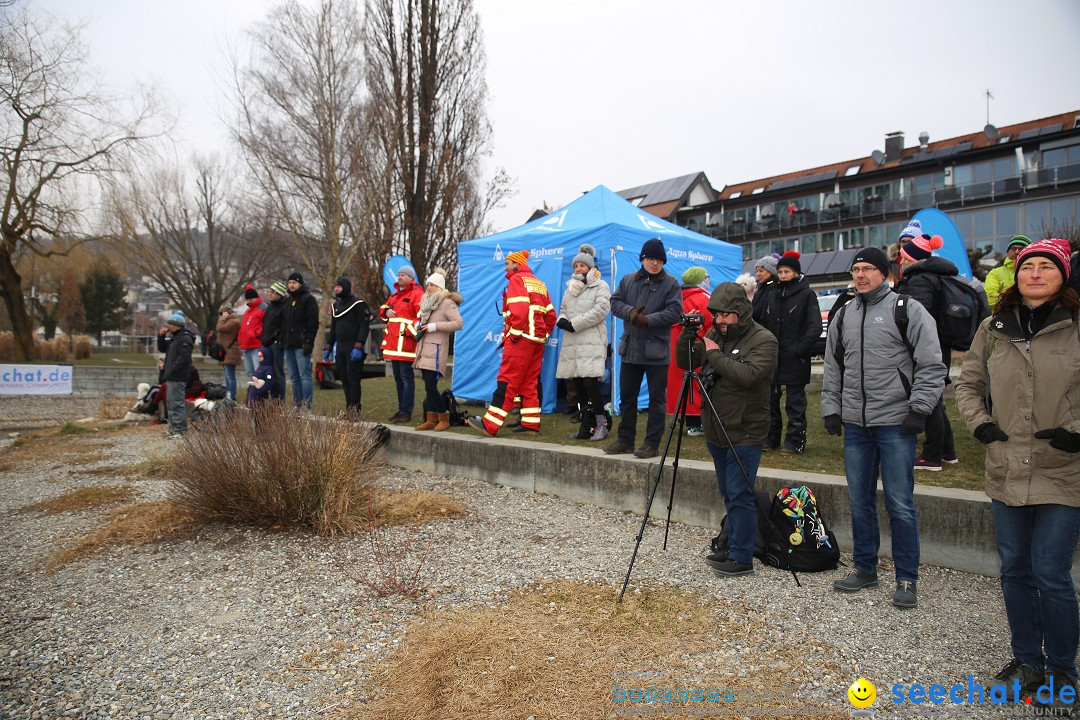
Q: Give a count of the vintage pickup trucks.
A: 0